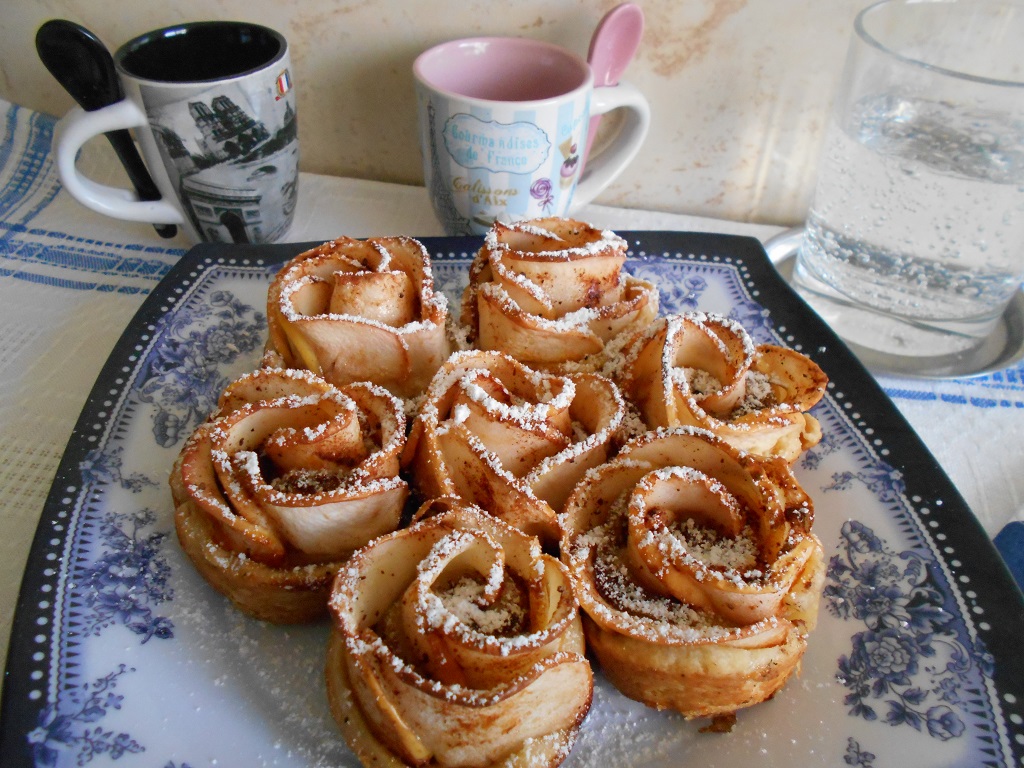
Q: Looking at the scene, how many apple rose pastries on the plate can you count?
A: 7